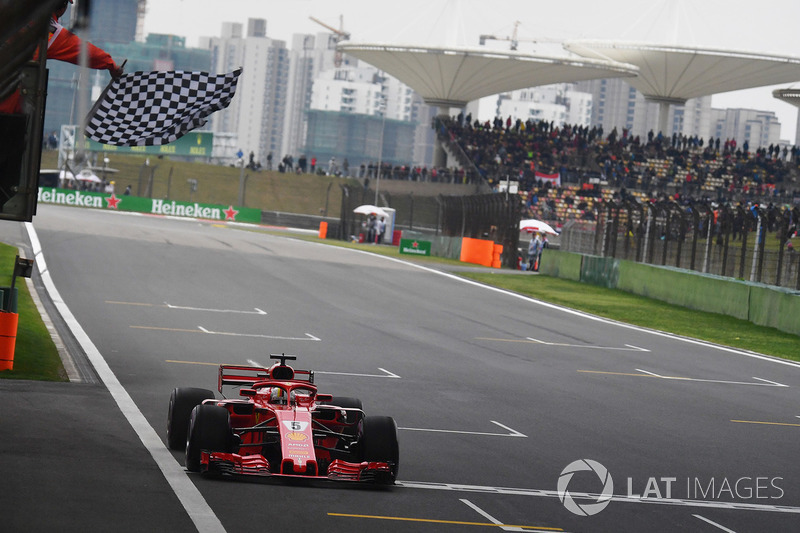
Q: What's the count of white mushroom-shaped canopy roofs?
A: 3